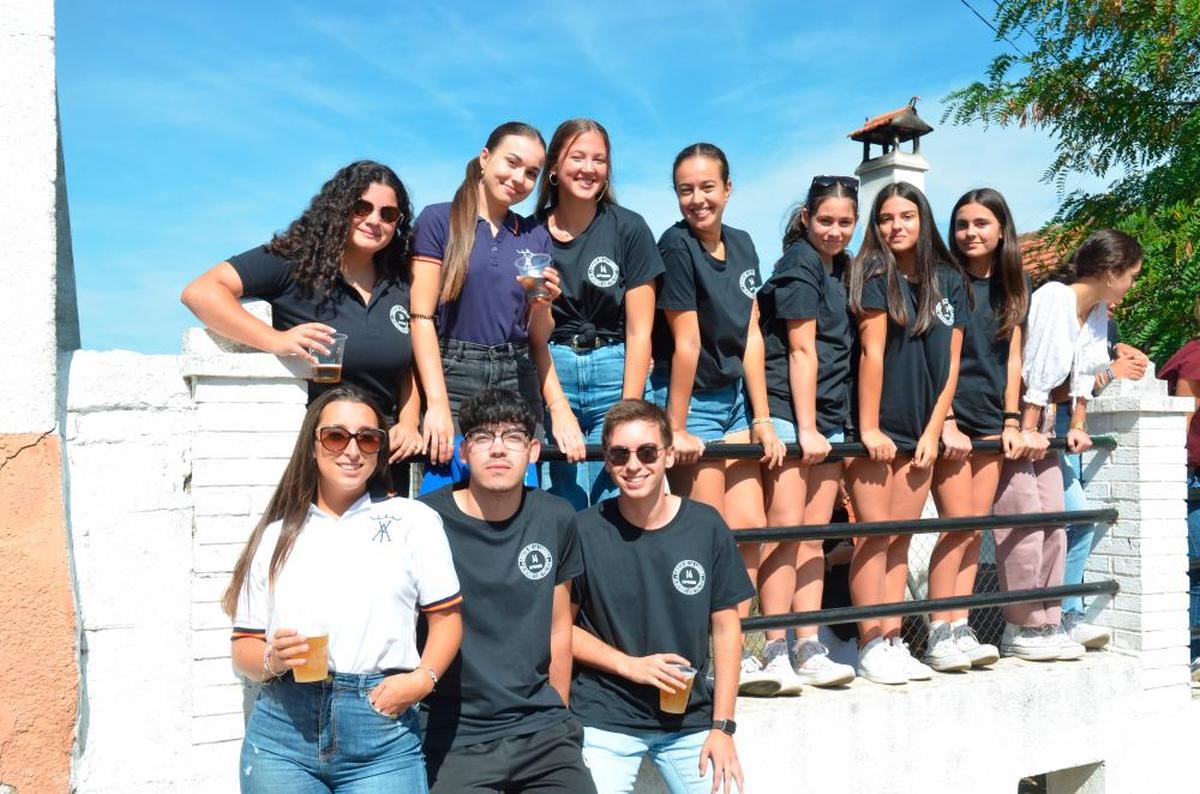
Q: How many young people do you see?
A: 11